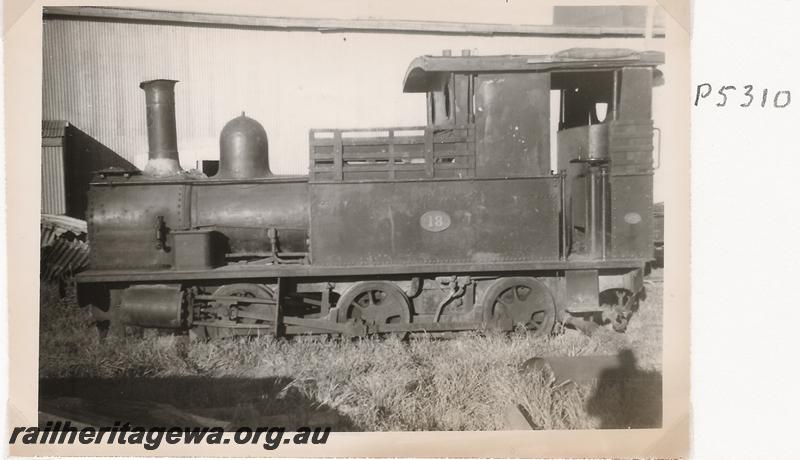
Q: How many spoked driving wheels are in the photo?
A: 3